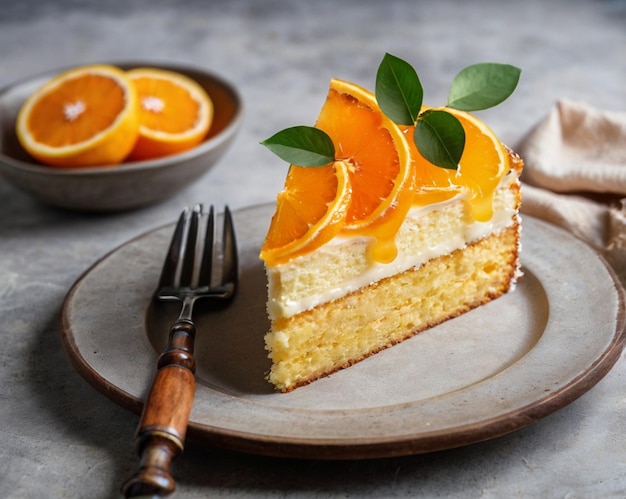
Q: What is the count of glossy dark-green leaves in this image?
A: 4